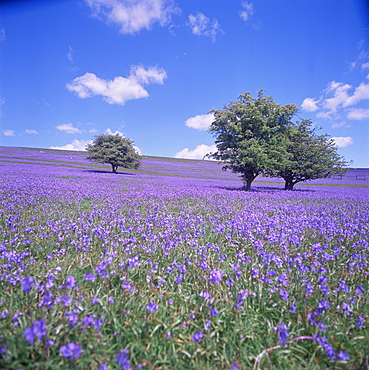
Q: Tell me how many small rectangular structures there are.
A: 2